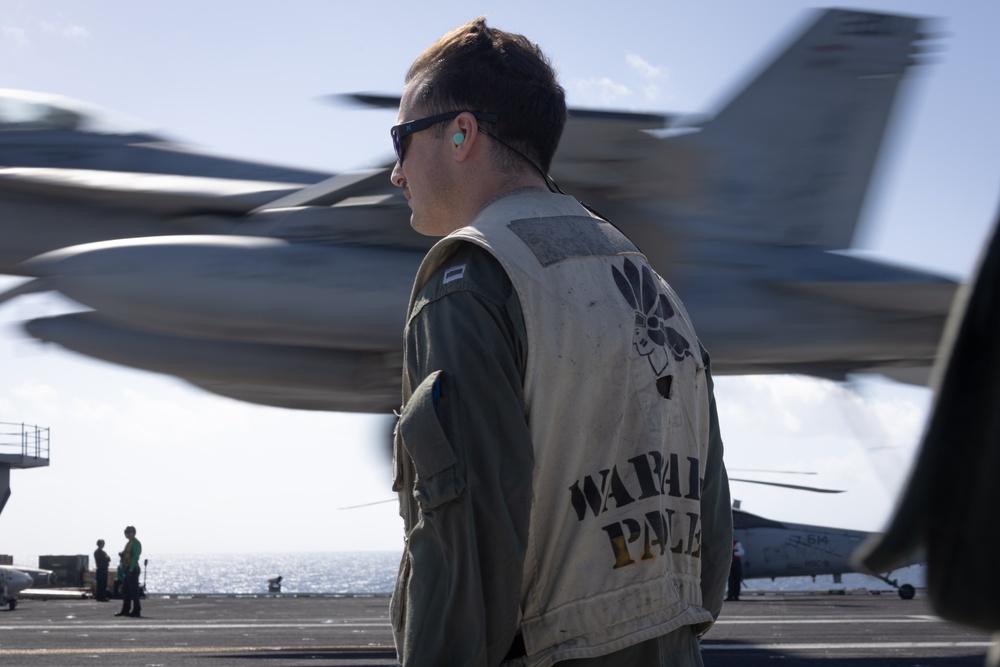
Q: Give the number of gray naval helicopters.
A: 1